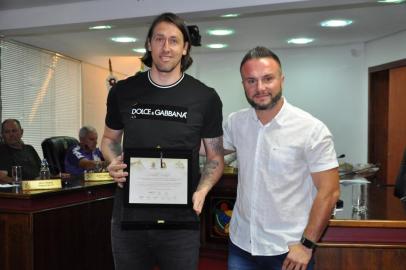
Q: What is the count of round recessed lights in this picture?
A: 9